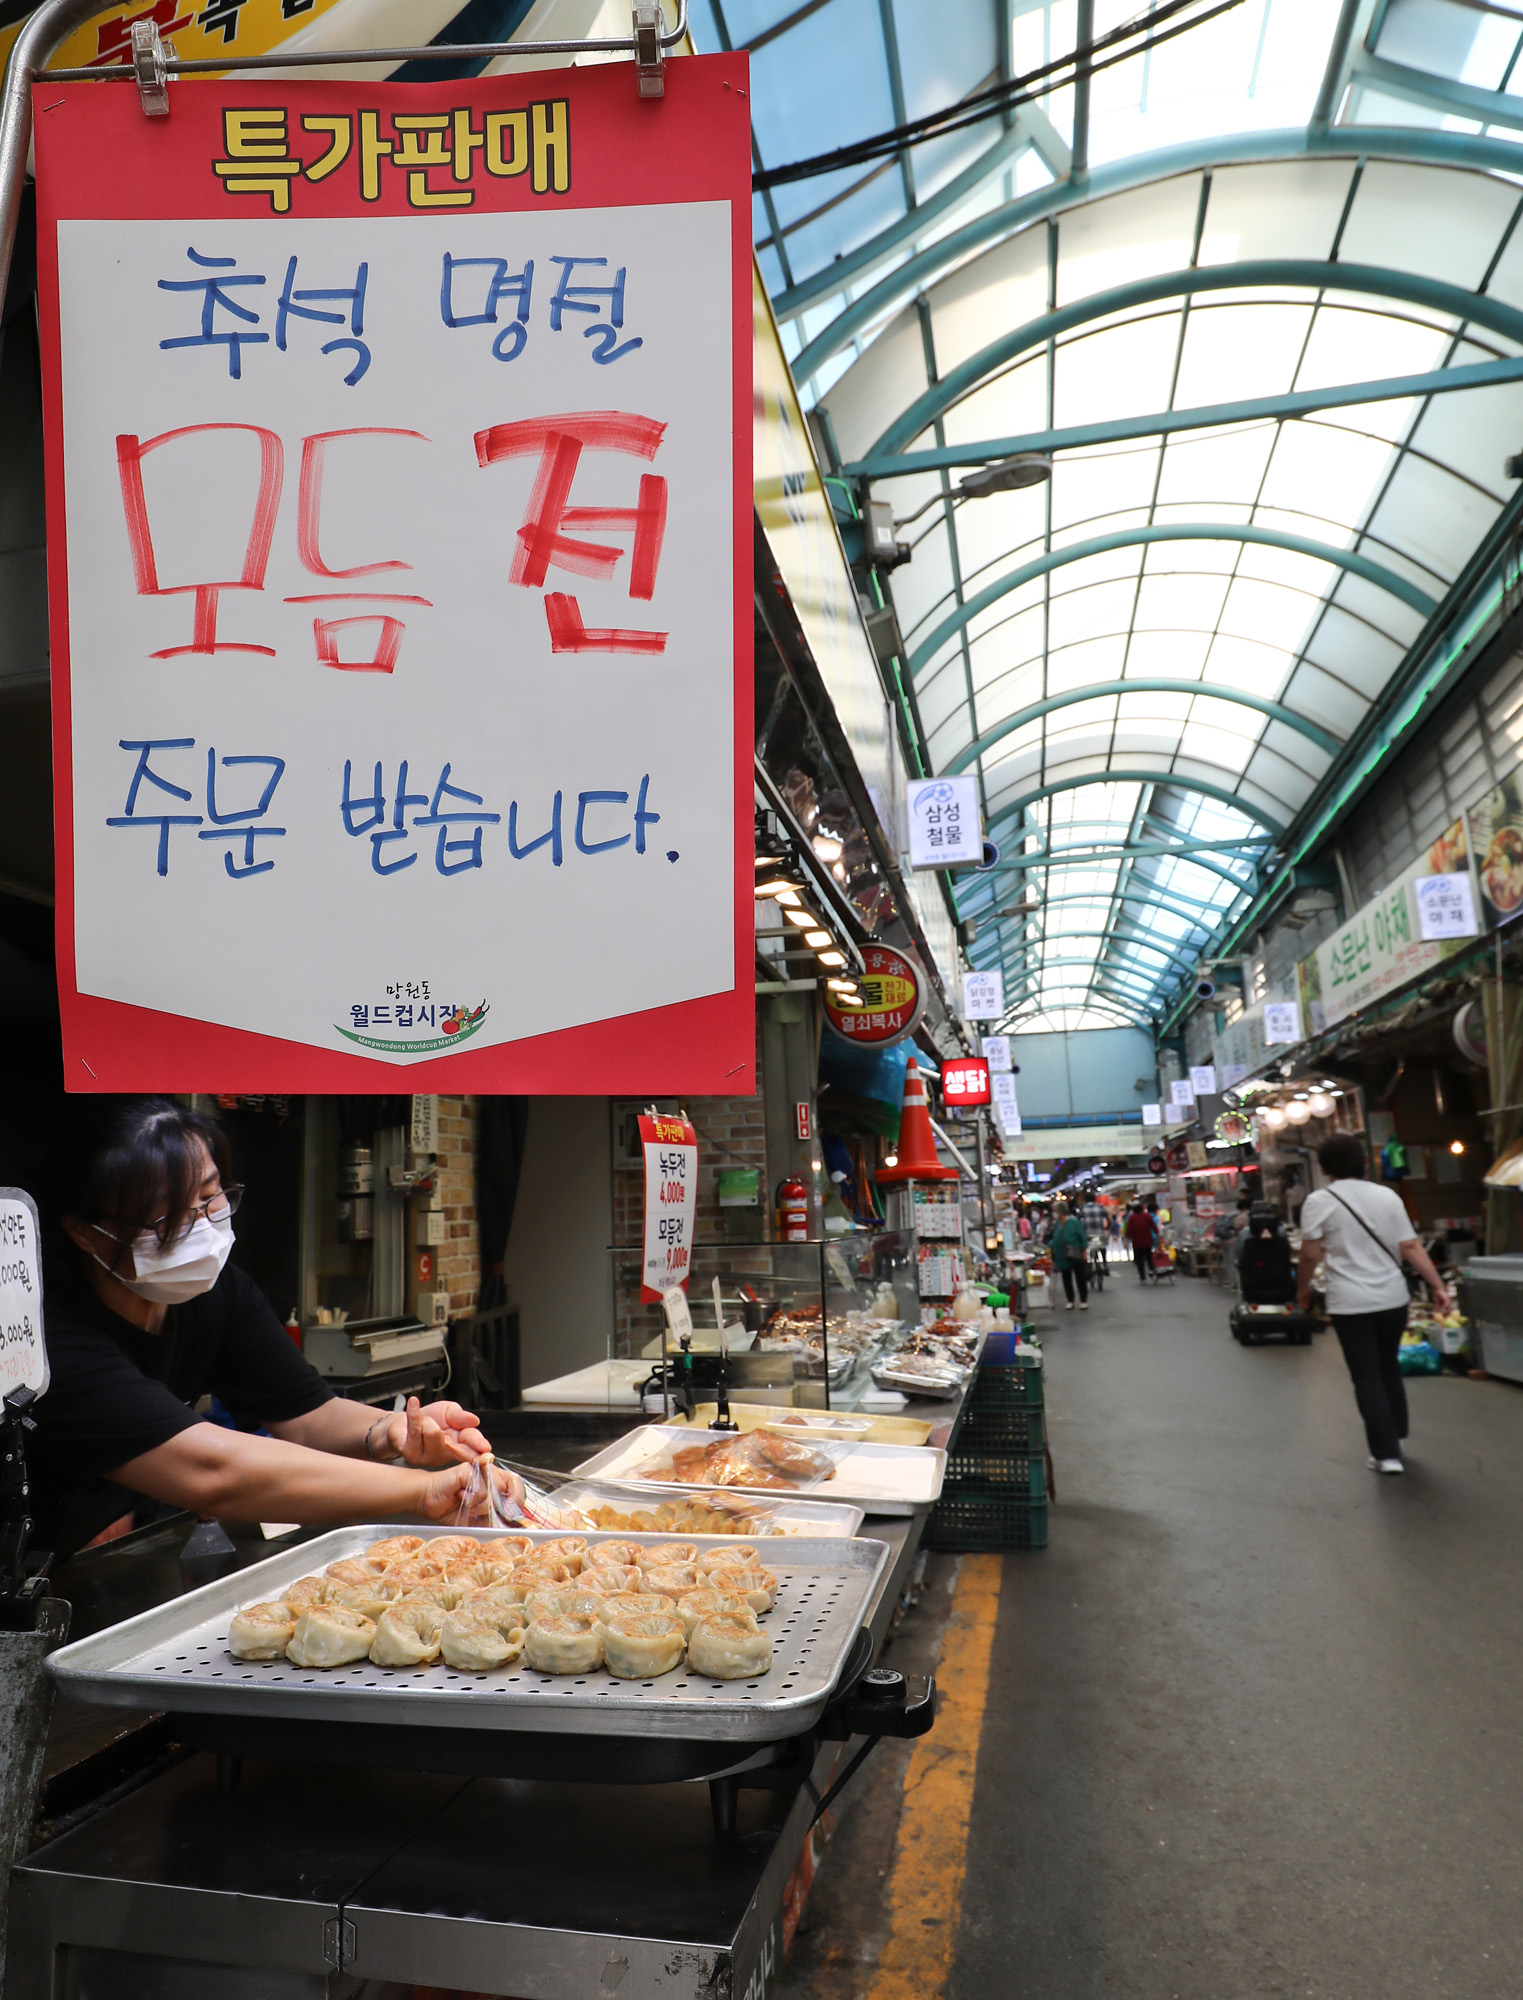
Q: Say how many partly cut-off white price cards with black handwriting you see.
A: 1